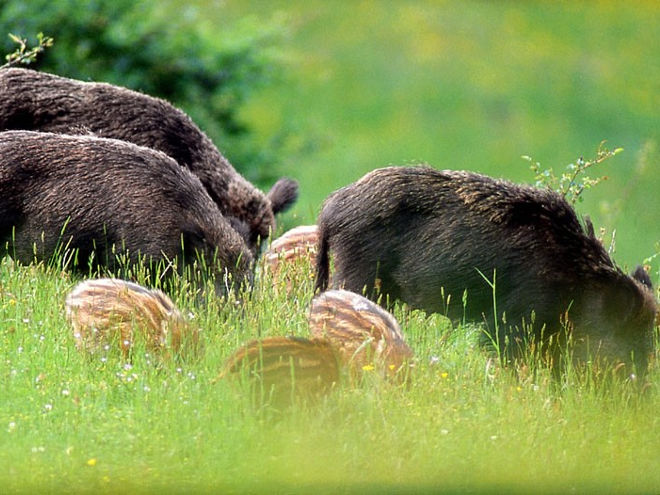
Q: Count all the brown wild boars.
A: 4